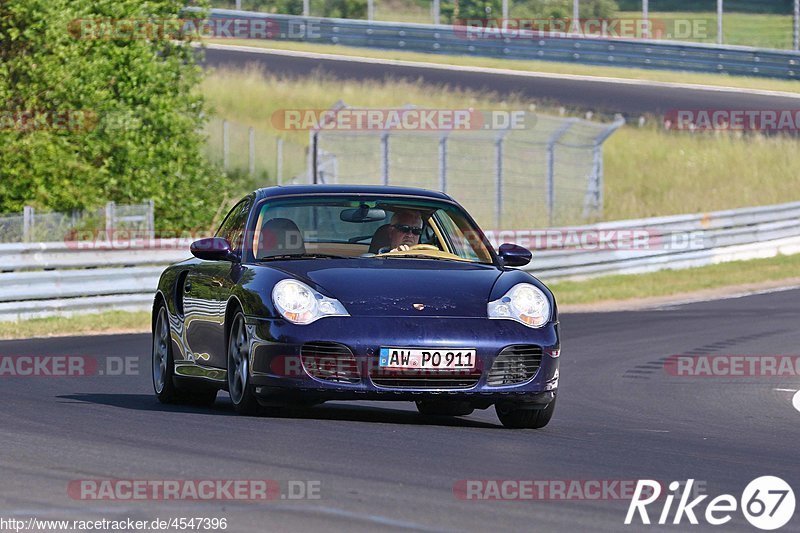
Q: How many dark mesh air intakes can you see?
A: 3